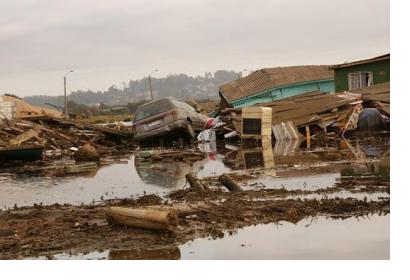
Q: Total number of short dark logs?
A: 2